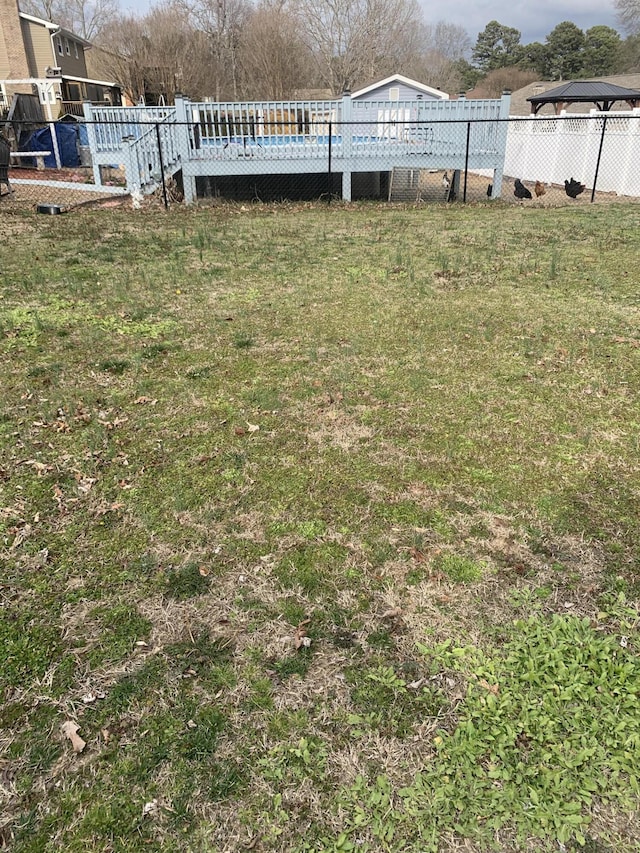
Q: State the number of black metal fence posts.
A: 4